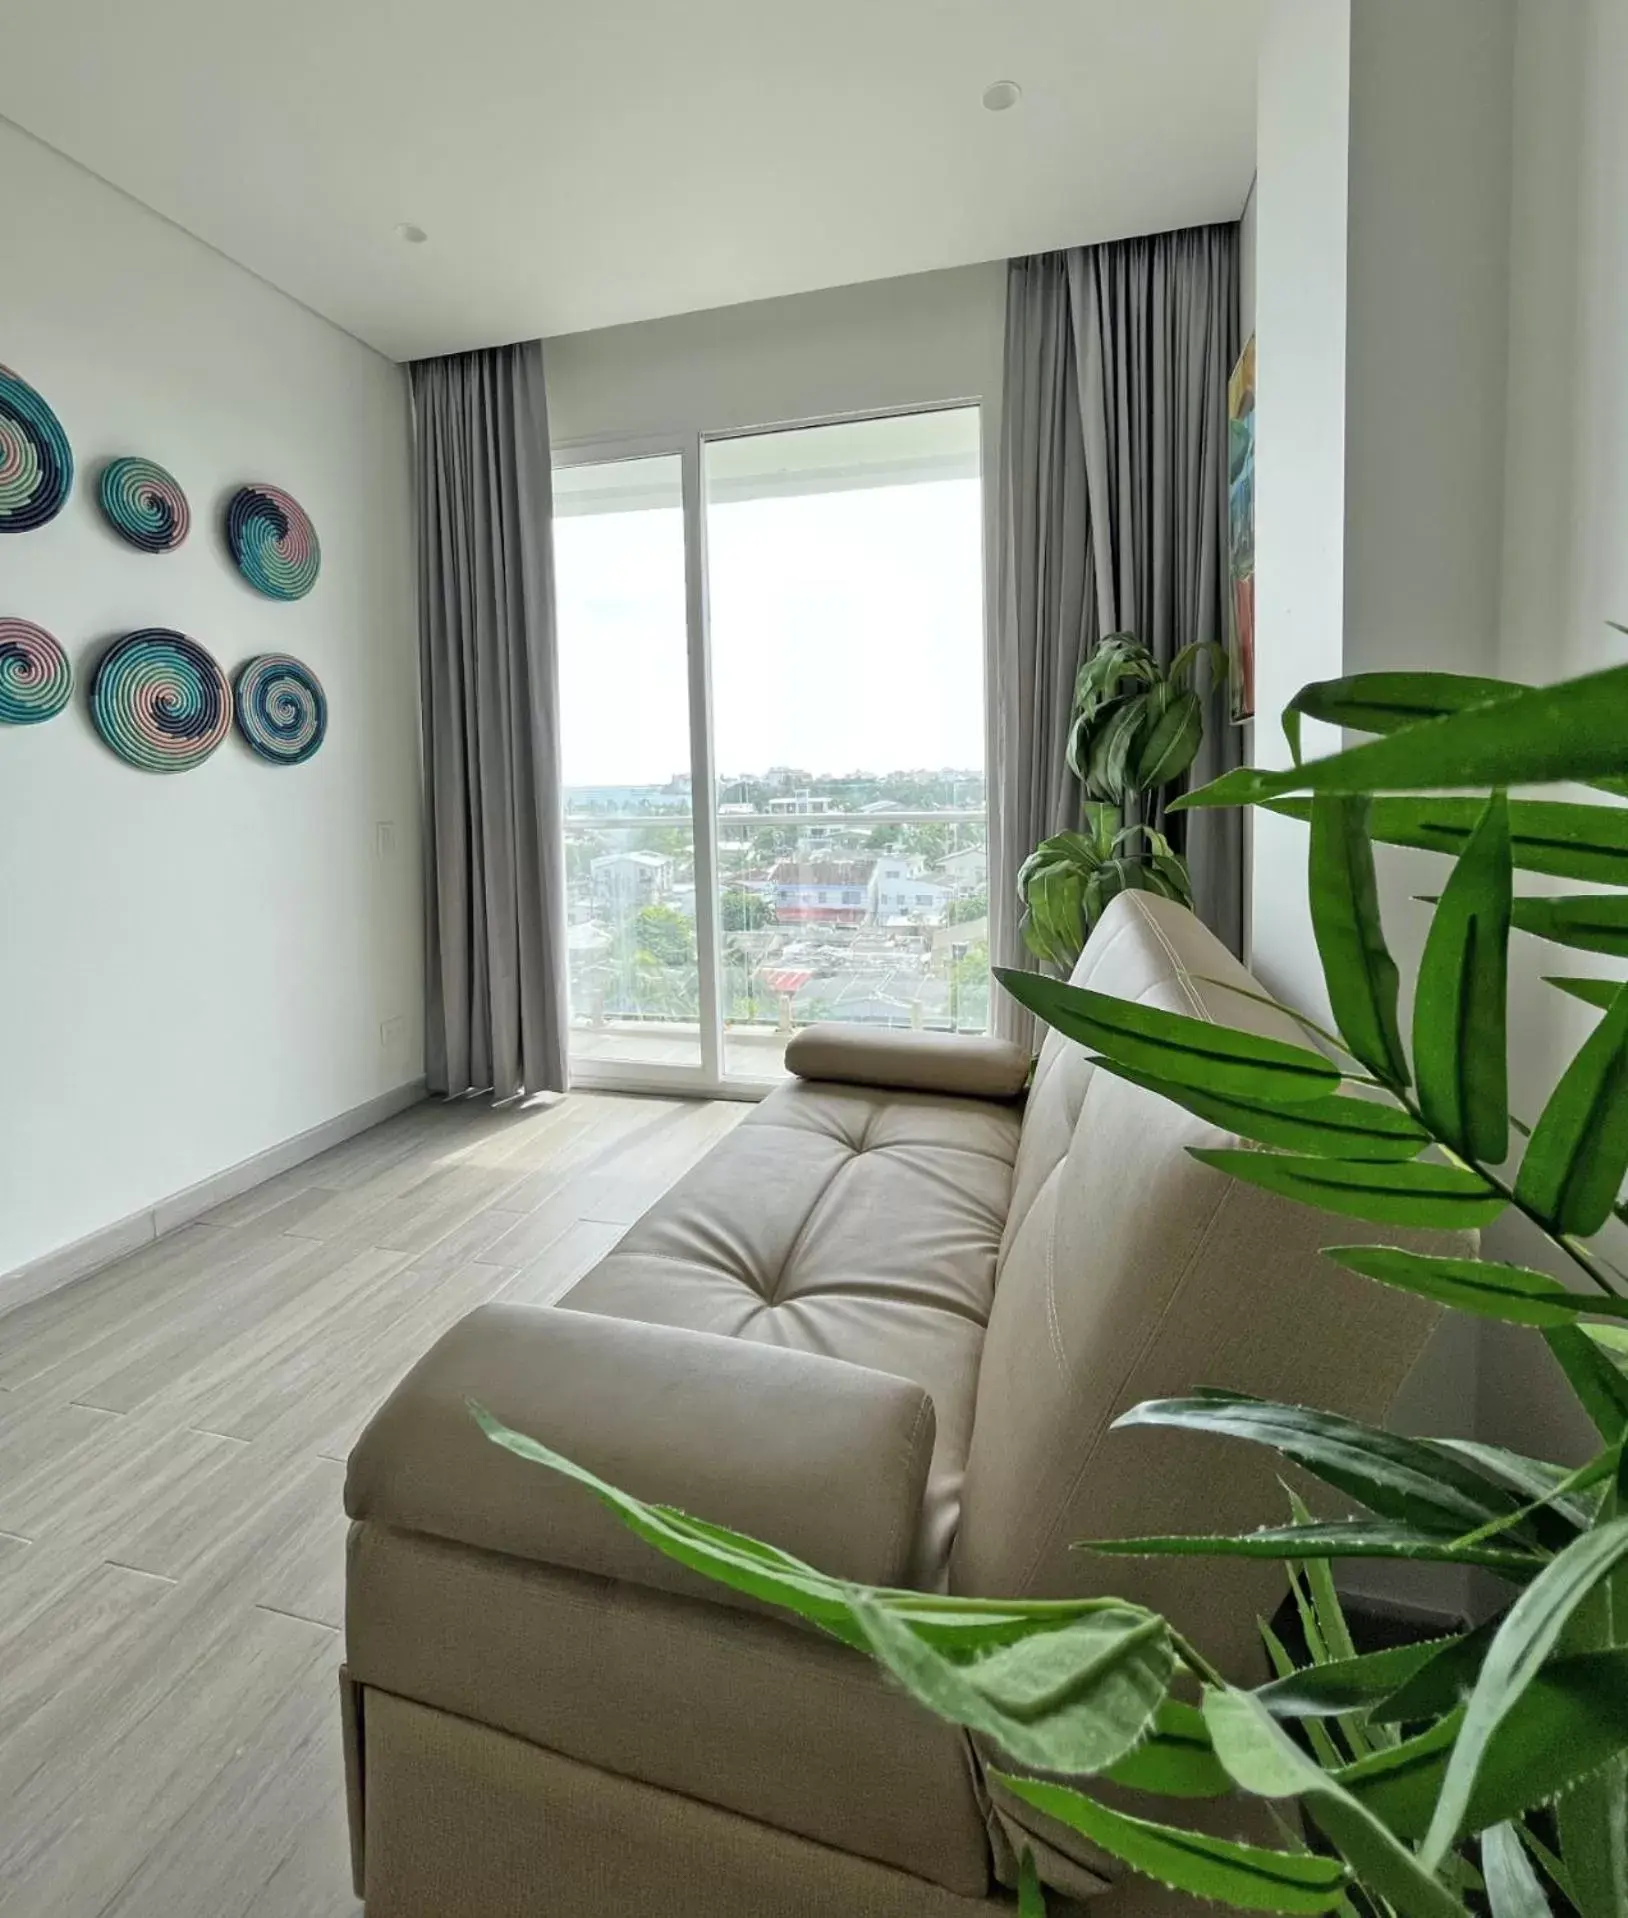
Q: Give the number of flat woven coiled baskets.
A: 6